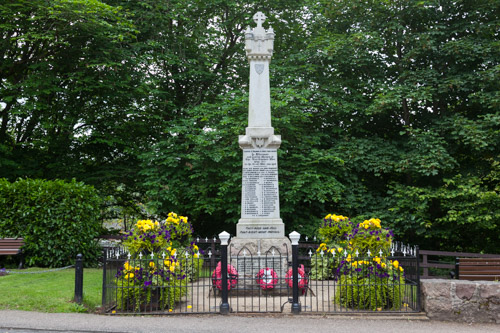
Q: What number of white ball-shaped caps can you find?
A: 2